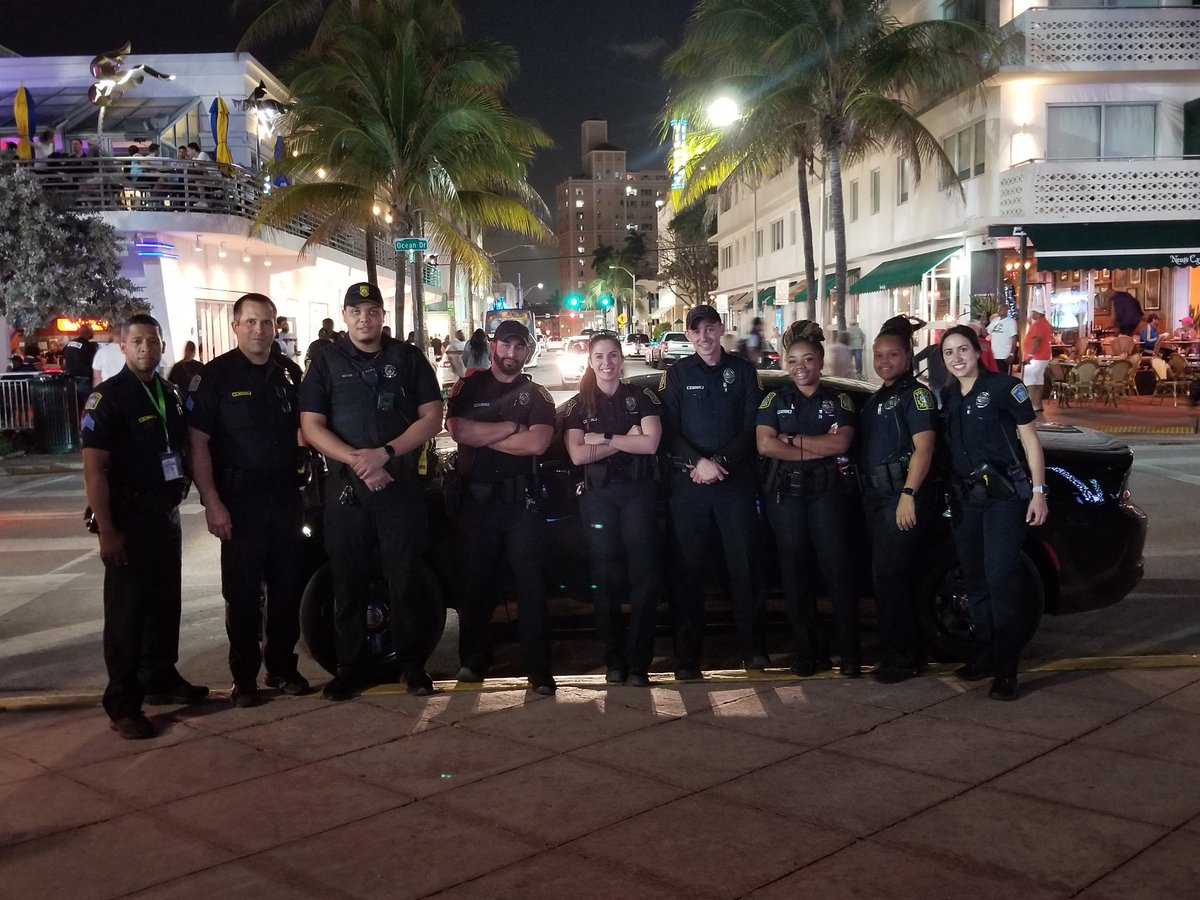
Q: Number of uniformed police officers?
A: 9